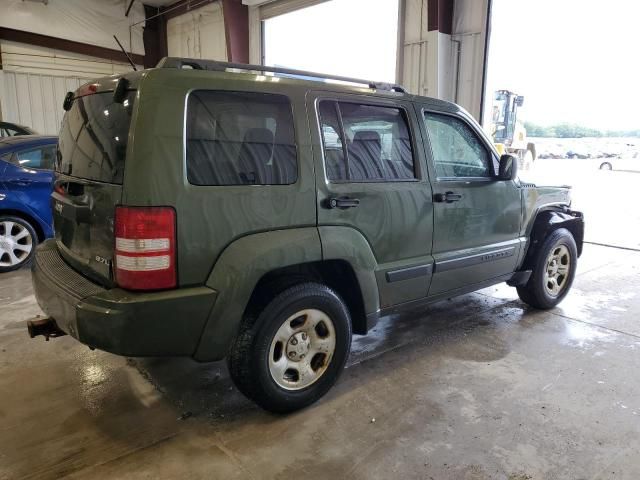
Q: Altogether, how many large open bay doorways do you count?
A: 2